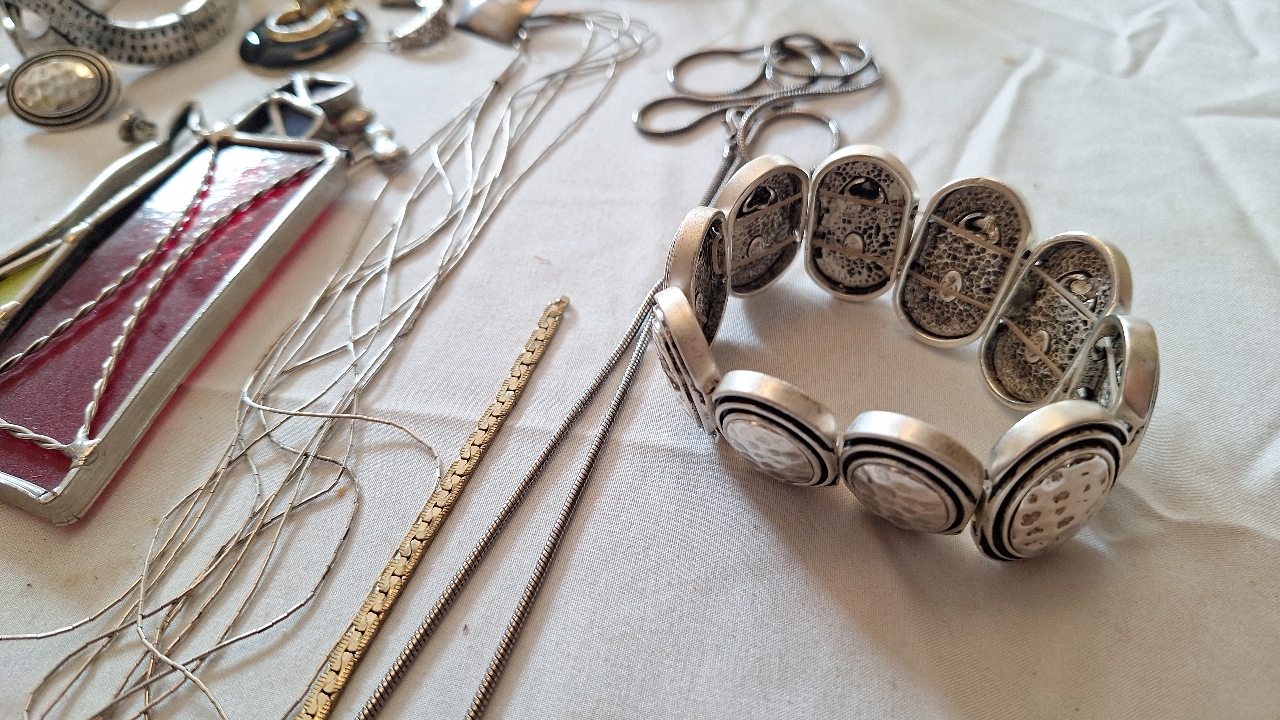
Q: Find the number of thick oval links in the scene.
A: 10